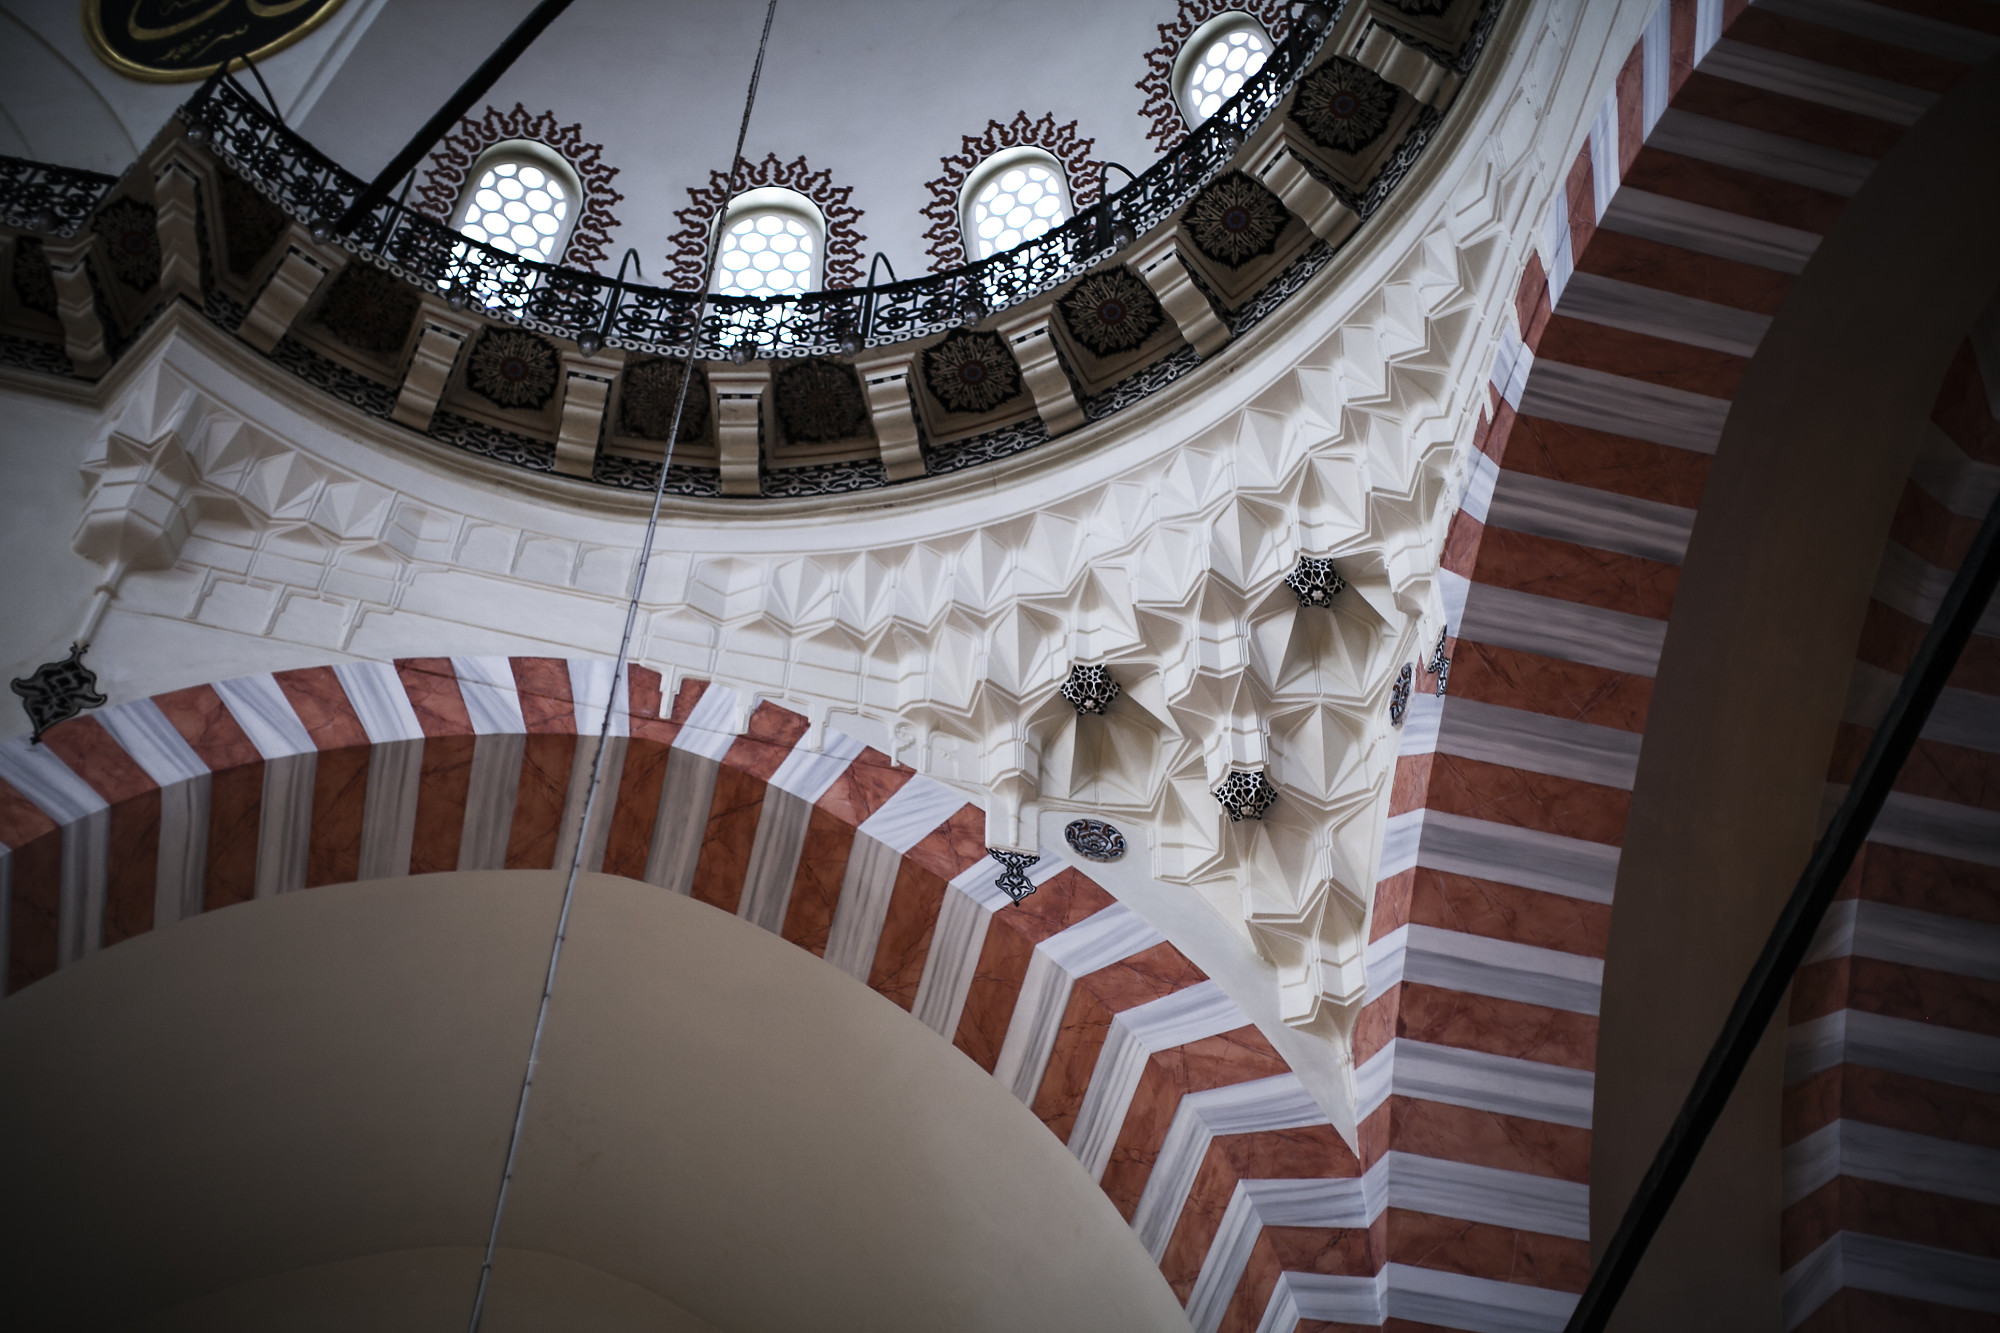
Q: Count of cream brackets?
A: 11